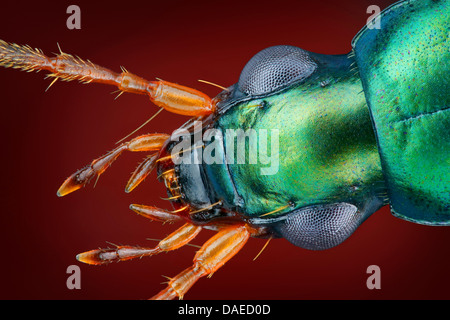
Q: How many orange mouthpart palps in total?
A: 4